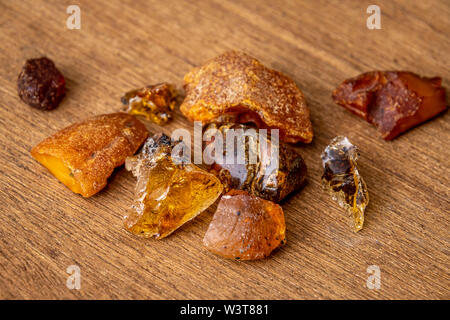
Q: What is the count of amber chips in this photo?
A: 9